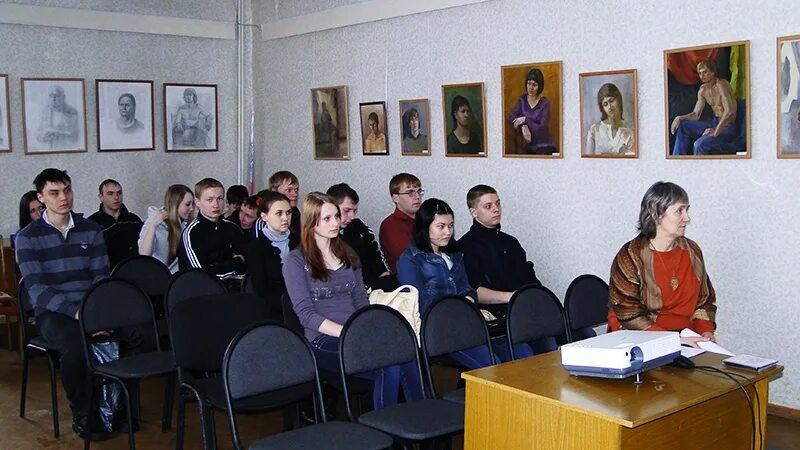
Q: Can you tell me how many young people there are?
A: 14